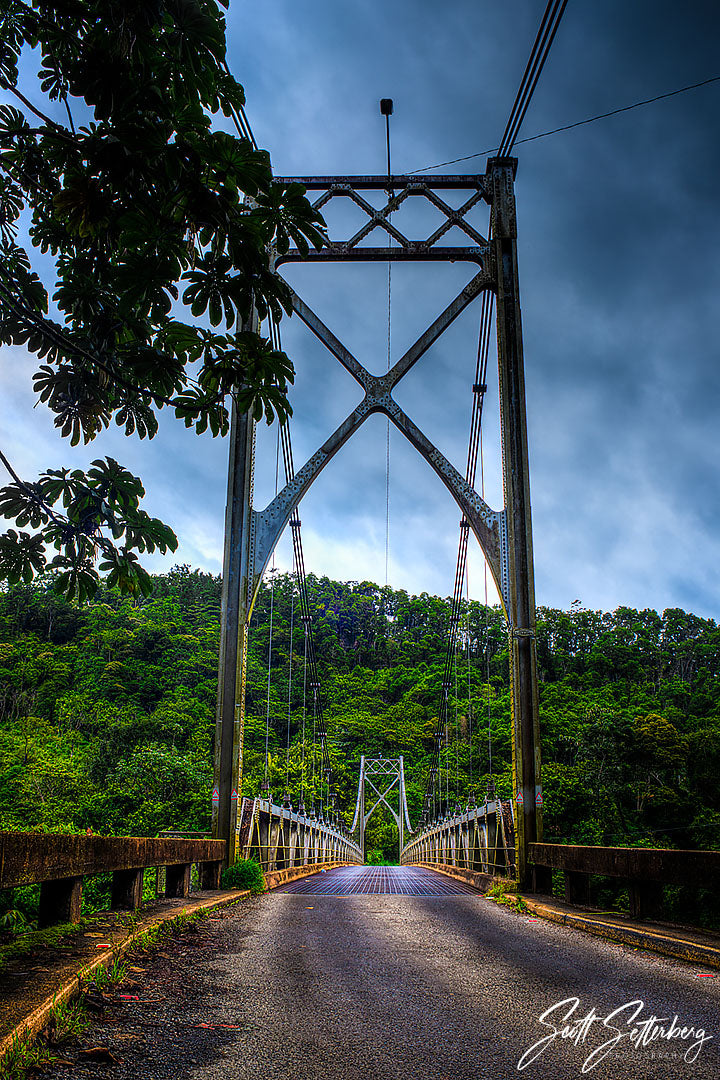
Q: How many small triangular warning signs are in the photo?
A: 4